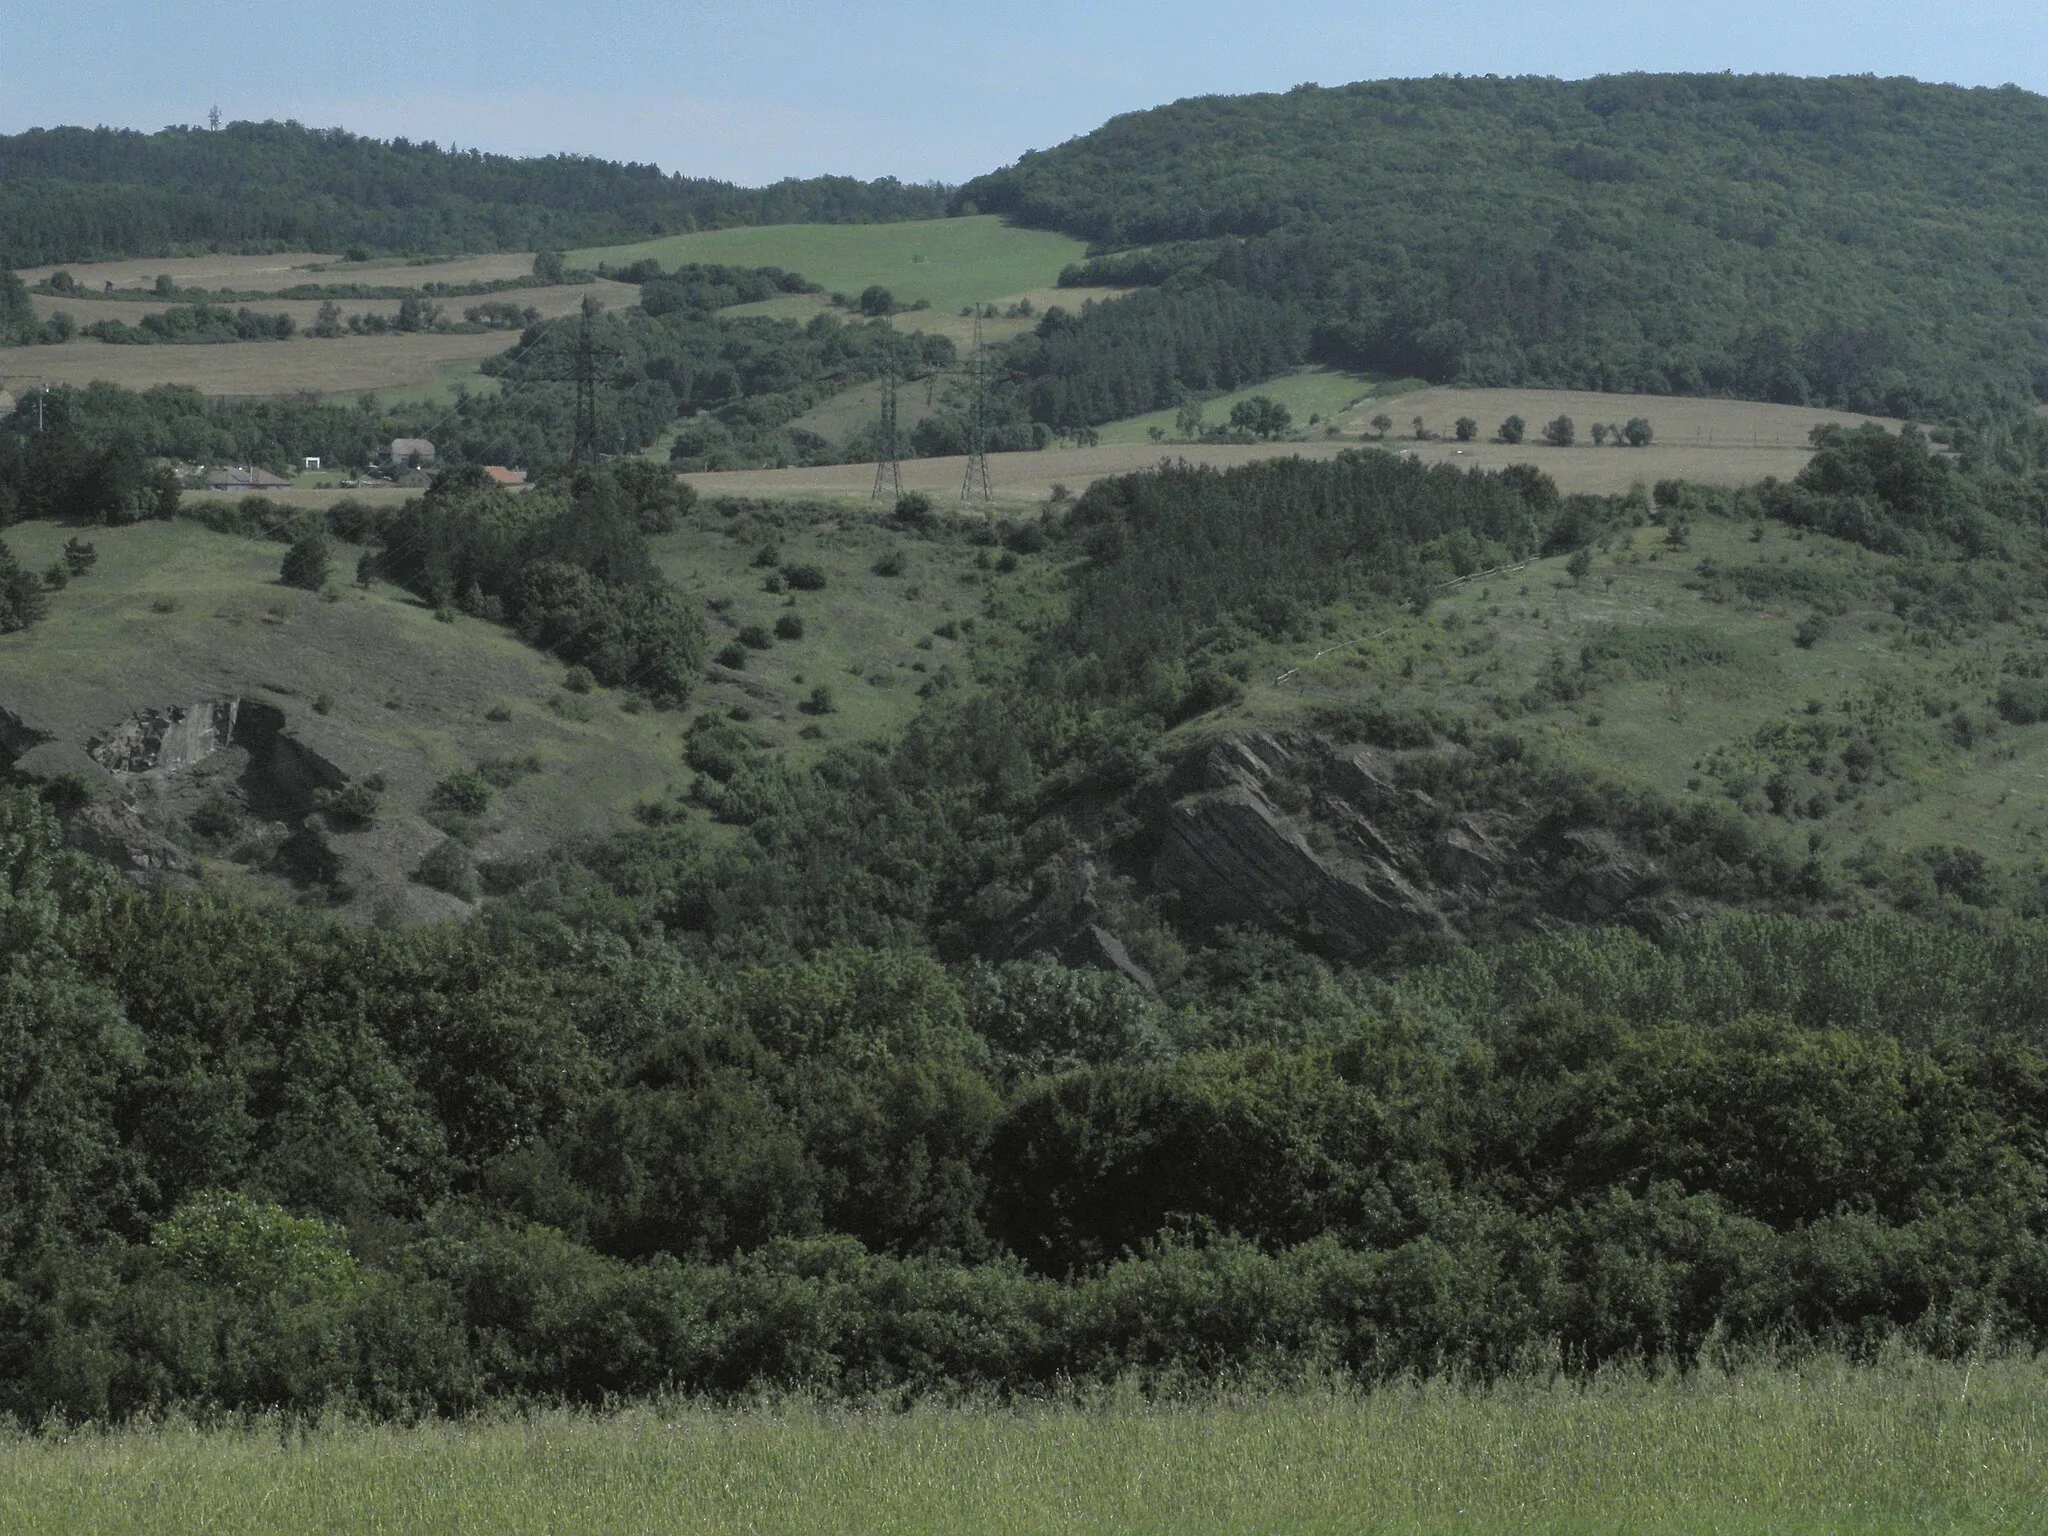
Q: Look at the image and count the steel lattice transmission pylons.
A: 3